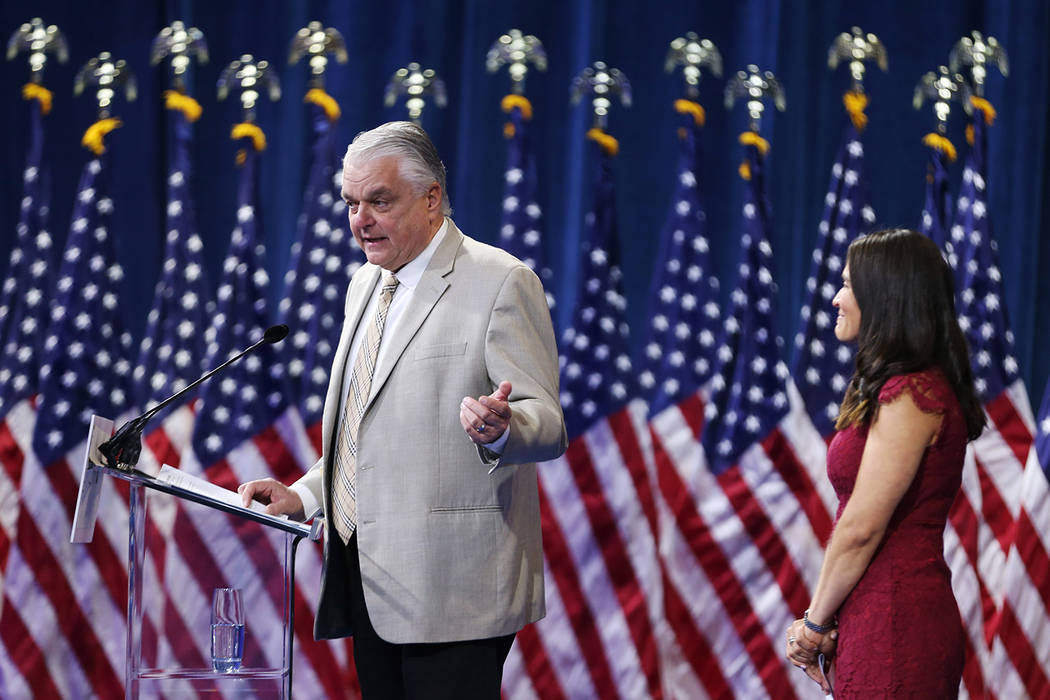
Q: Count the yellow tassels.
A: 12